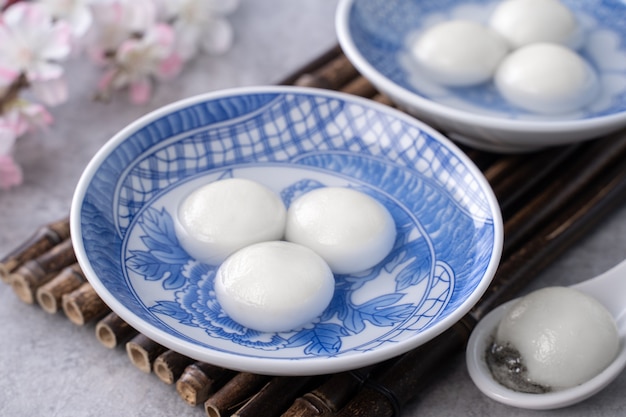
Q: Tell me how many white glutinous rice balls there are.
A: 7